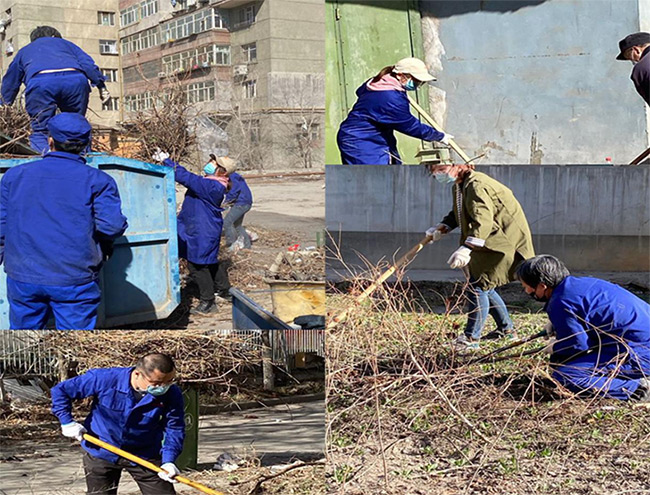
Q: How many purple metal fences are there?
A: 0